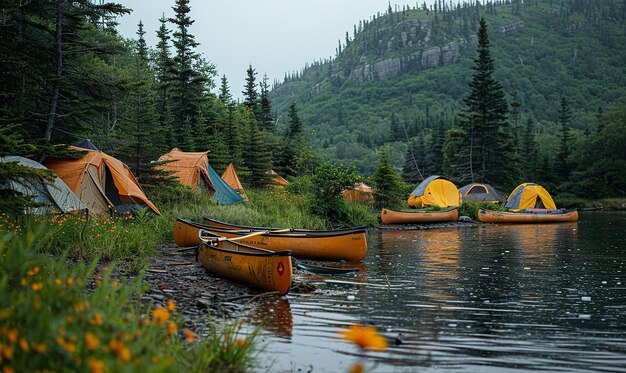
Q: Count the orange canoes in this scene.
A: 5